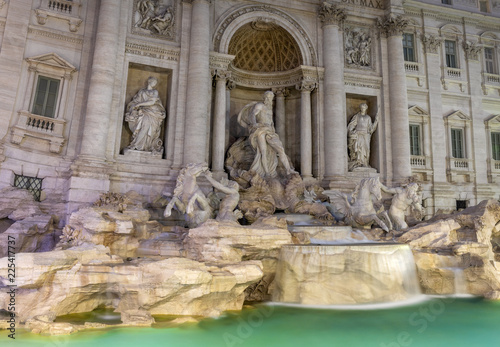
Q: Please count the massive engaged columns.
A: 4